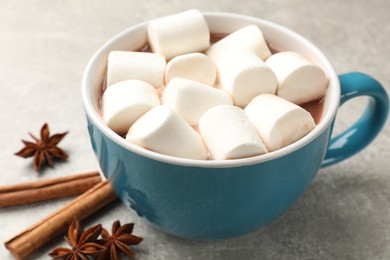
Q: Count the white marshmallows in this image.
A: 11